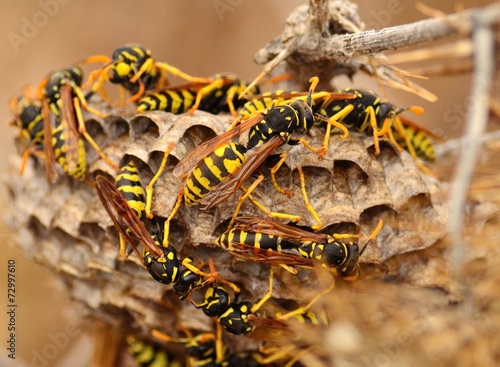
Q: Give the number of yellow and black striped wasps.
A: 12